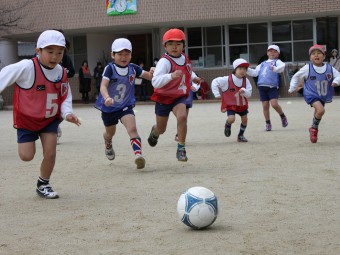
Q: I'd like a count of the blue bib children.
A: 3